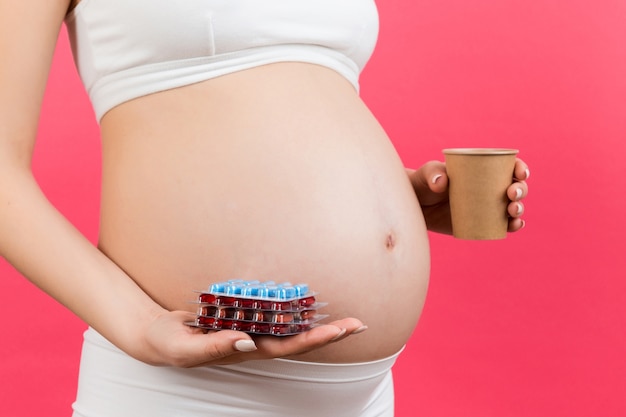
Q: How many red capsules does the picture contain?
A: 12